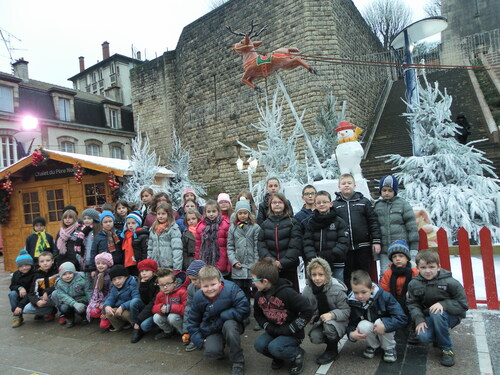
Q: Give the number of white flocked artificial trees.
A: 5